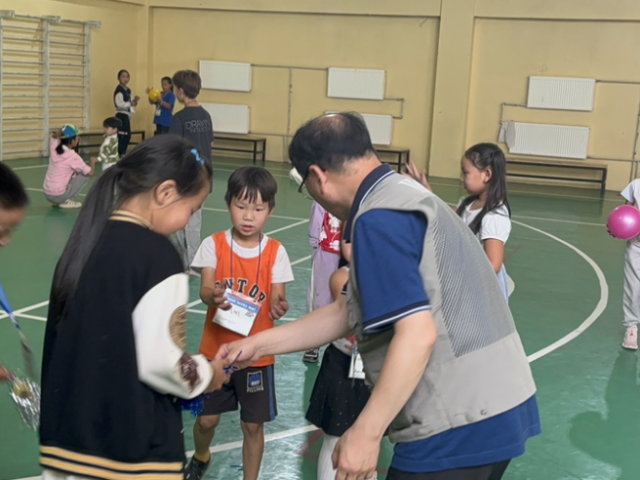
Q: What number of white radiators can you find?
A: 6